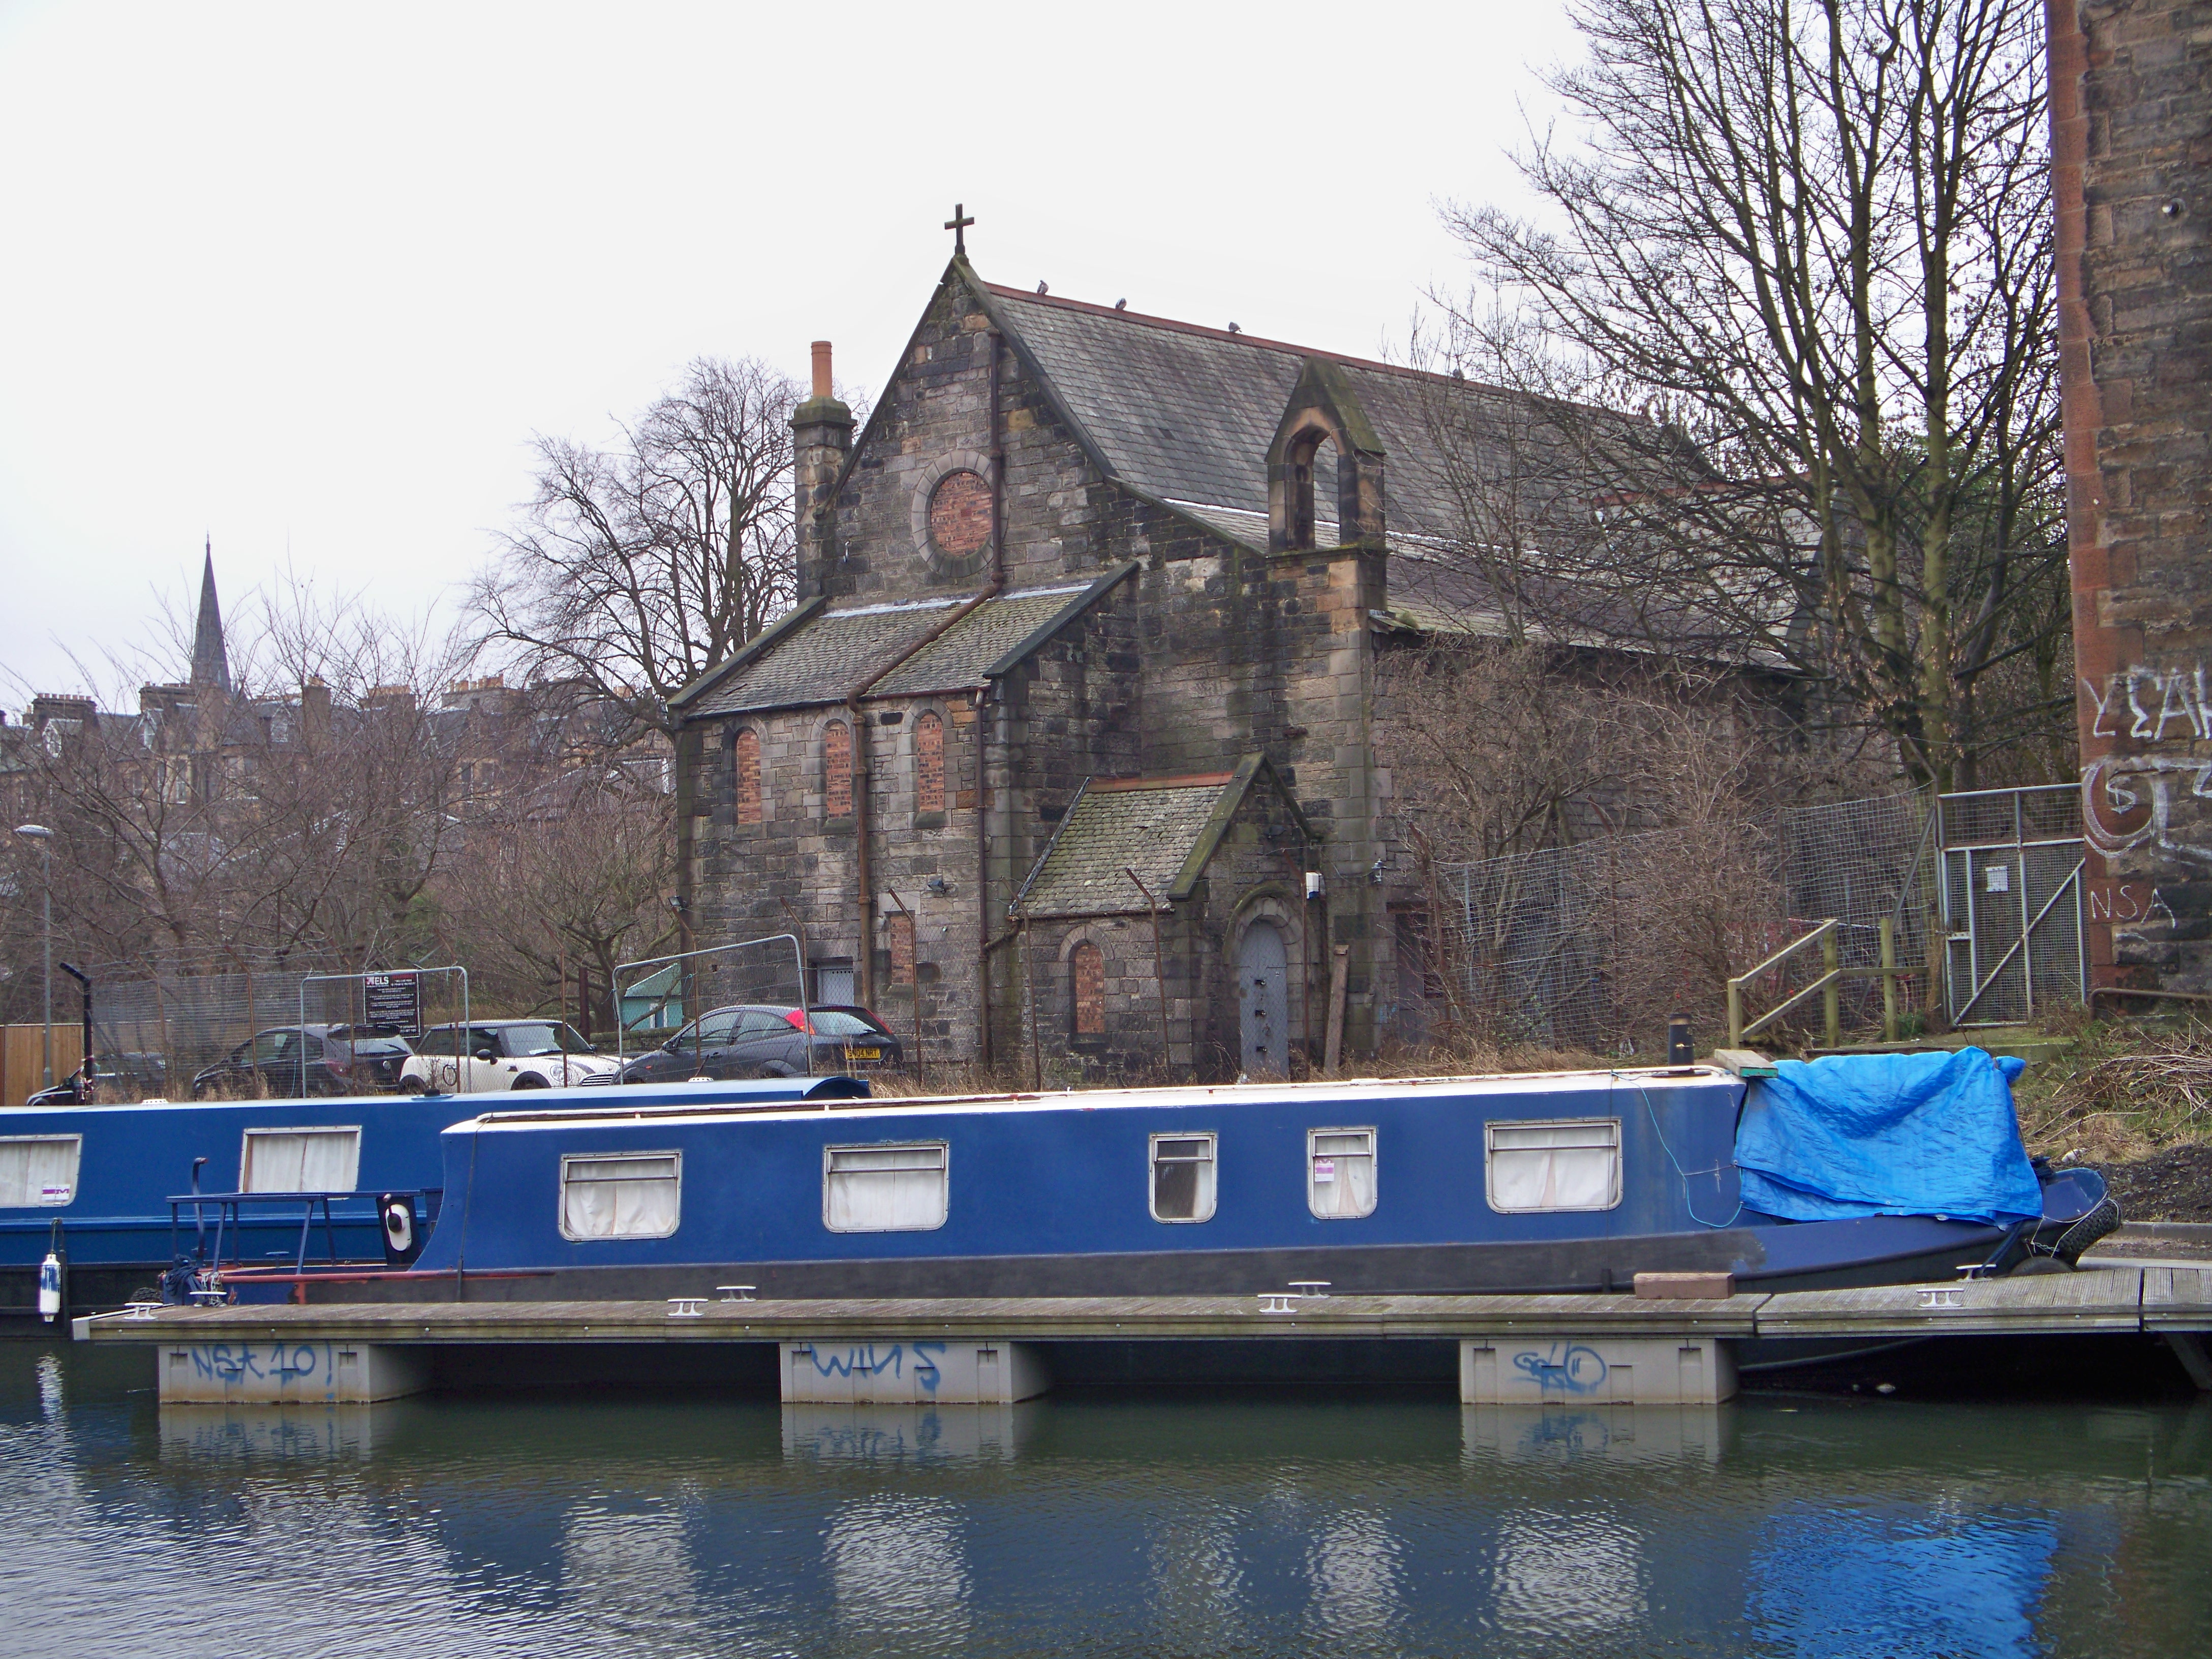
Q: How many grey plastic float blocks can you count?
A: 3